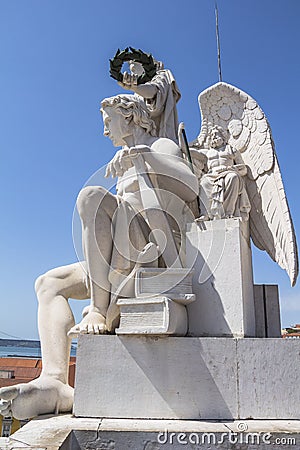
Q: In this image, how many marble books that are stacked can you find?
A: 2